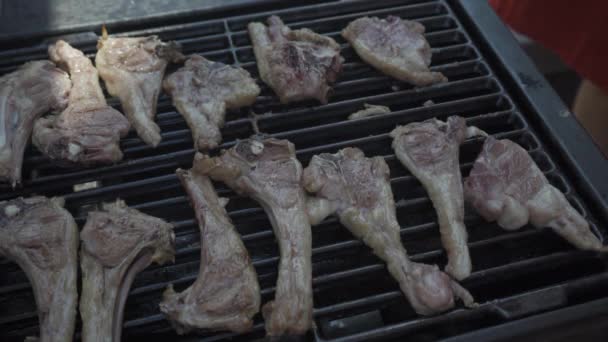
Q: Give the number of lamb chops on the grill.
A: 13